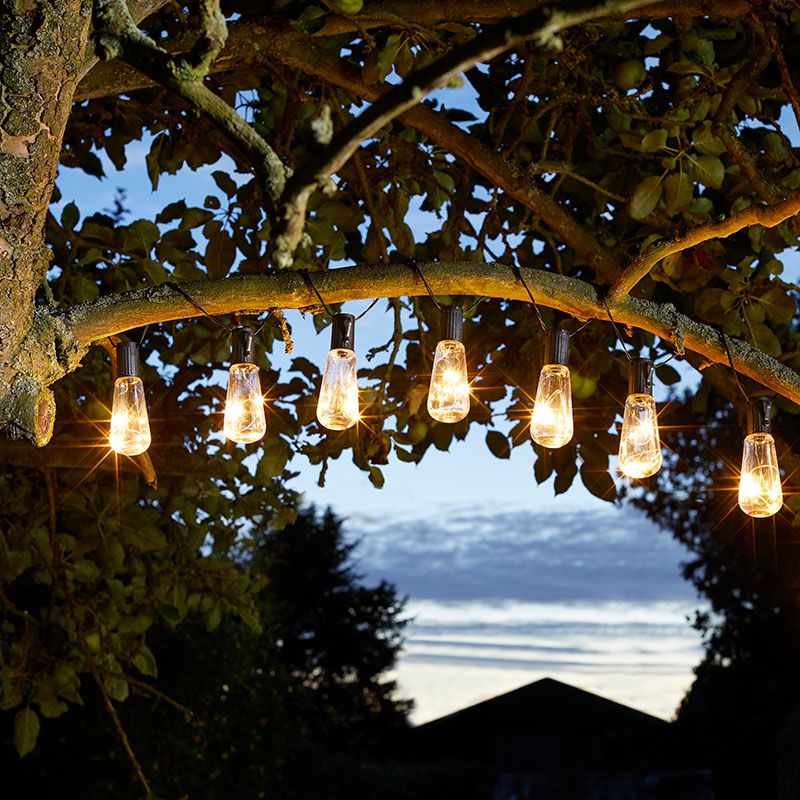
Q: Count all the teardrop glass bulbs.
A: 7